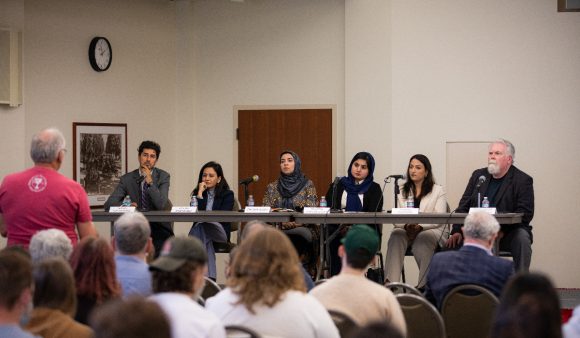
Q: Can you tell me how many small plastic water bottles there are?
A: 6